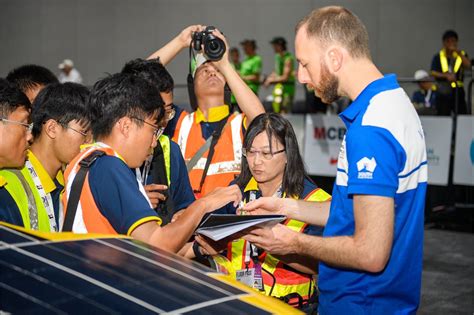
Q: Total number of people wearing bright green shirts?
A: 3